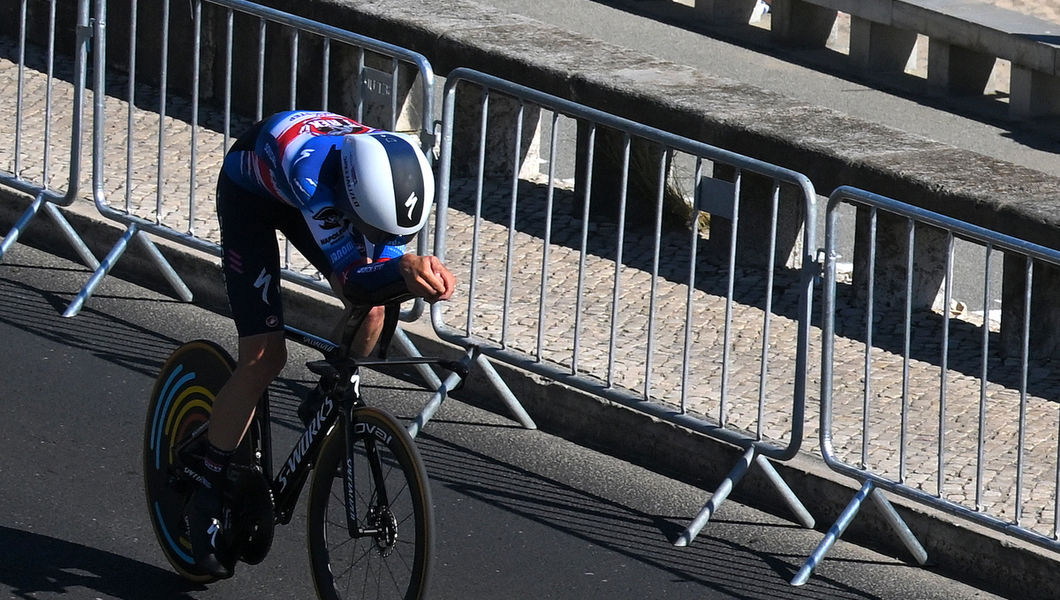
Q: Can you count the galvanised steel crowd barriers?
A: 4